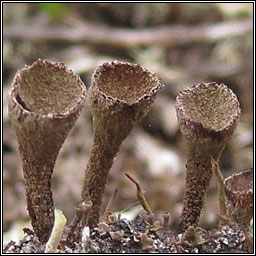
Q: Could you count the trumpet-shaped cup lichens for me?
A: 4